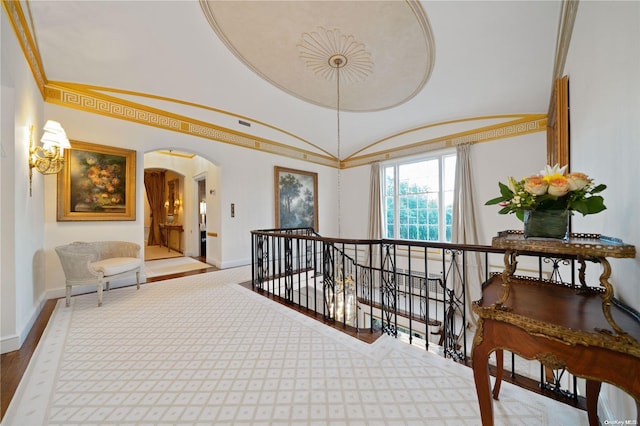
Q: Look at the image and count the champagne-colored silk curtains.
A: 2